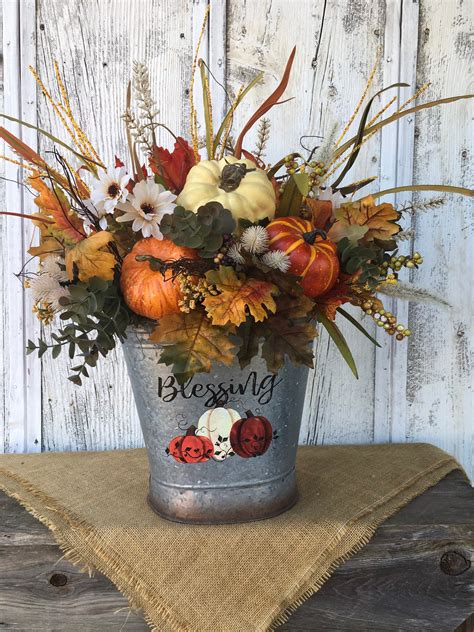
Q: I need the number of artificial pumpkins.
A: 3